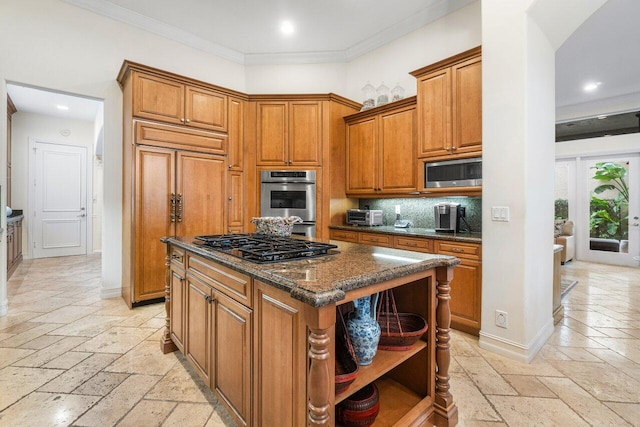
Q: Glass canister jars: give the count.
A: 3